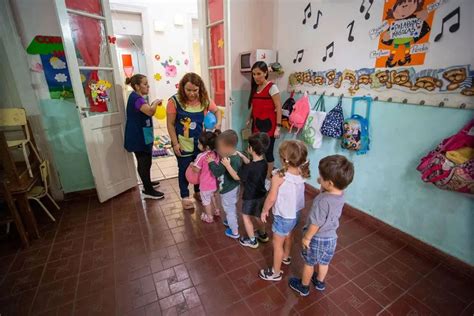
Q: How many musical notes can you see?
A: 7